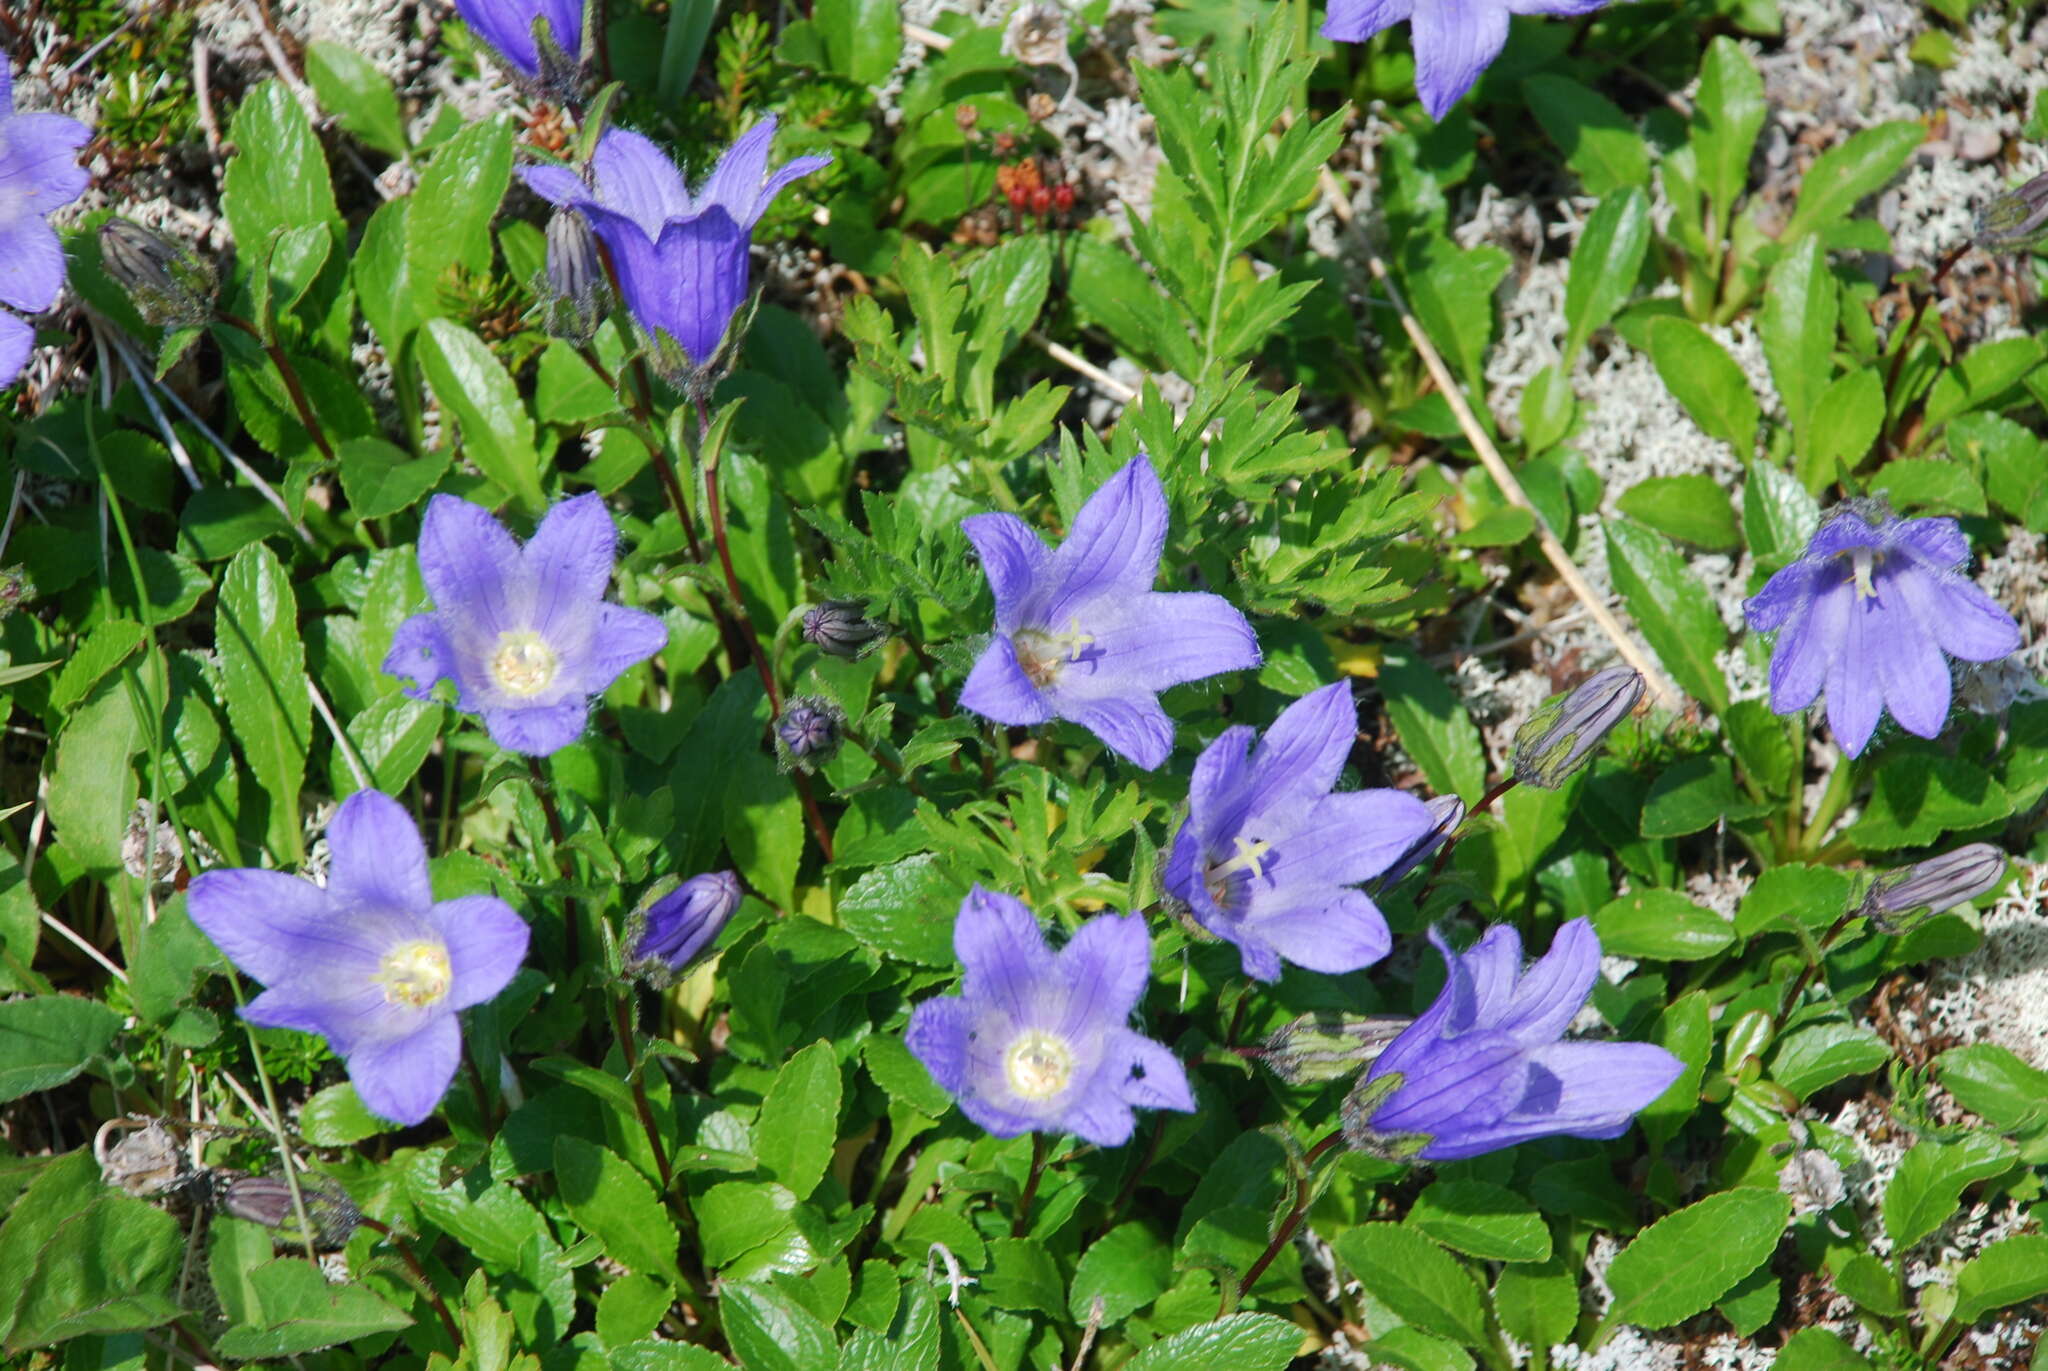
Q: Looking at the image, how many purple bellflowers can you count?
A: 11